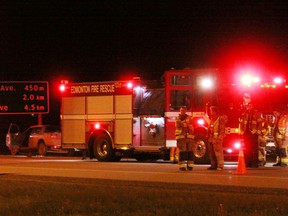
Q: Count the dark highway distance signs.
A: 1